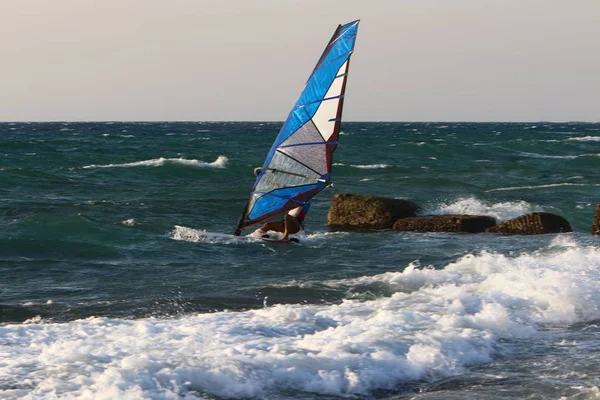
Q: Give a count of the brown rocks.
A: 4